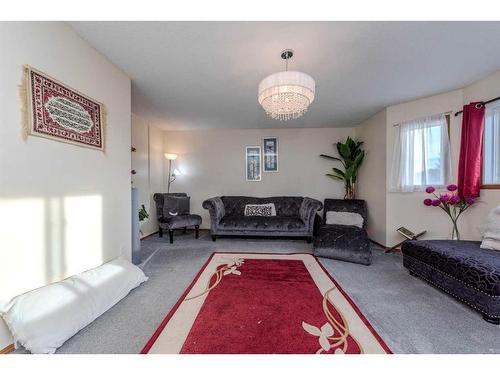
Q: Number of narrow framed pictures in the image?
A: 2